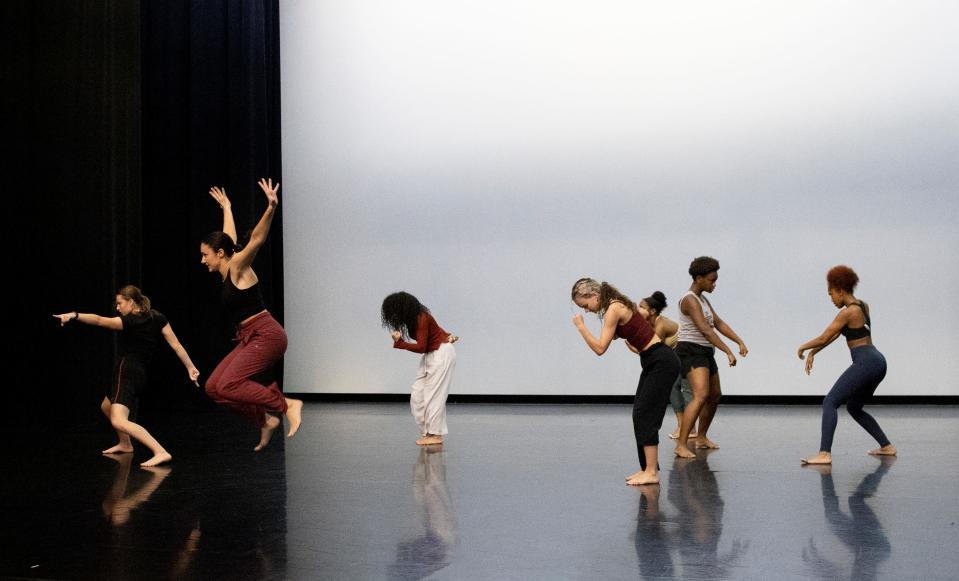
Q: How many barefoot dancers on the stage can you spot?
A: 7